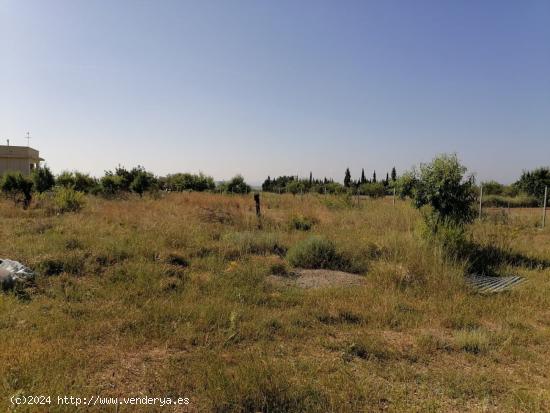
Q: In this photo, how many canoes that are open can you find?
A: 0